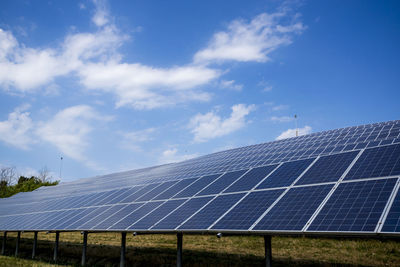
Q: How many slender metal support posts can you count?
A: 8